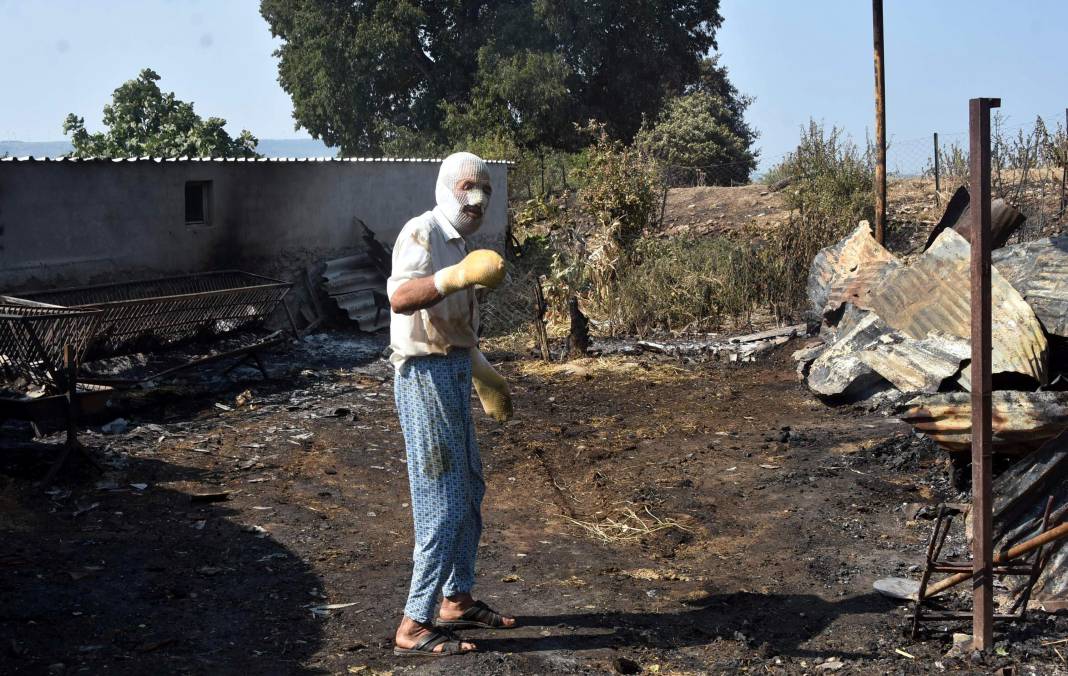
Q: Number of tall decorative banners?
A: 0